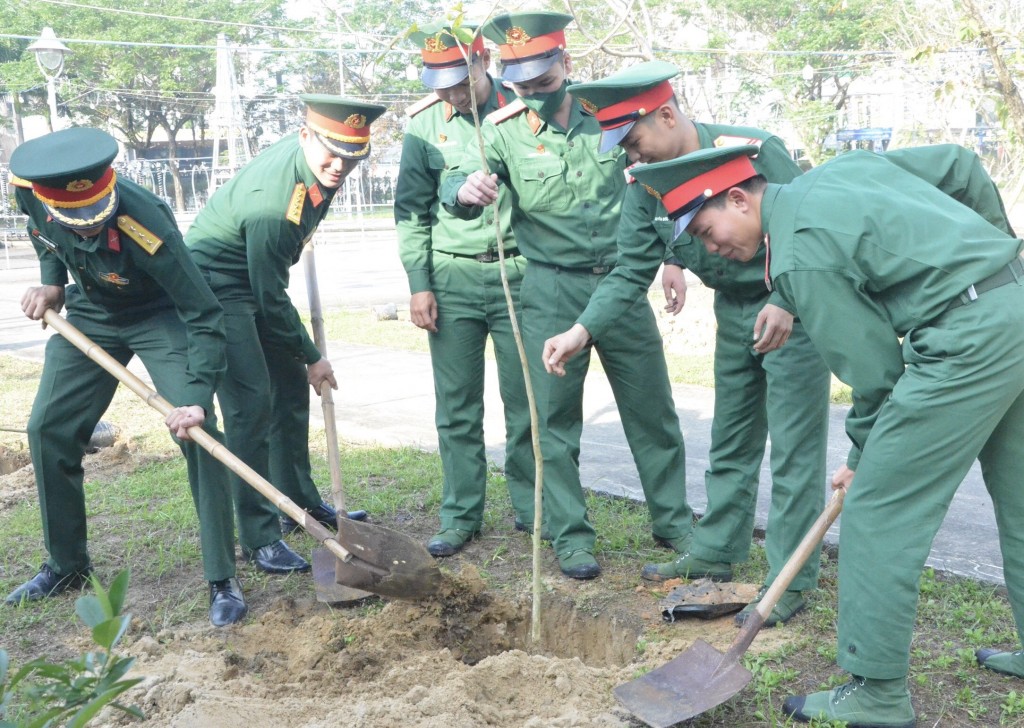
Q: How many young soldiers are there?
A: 6